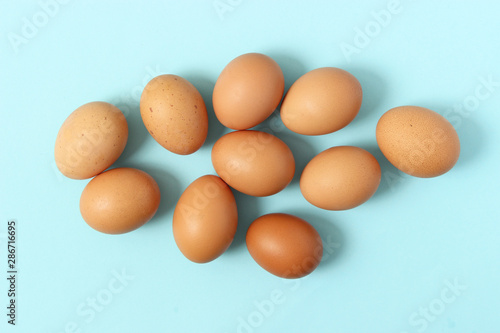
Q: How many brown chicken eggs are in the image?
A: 10